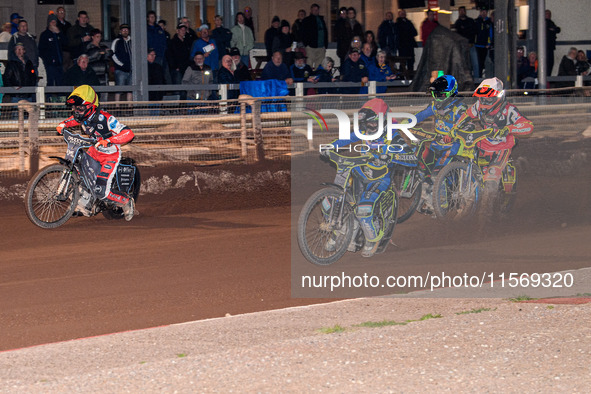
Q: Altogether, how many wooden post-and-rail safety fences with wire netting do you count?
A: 1